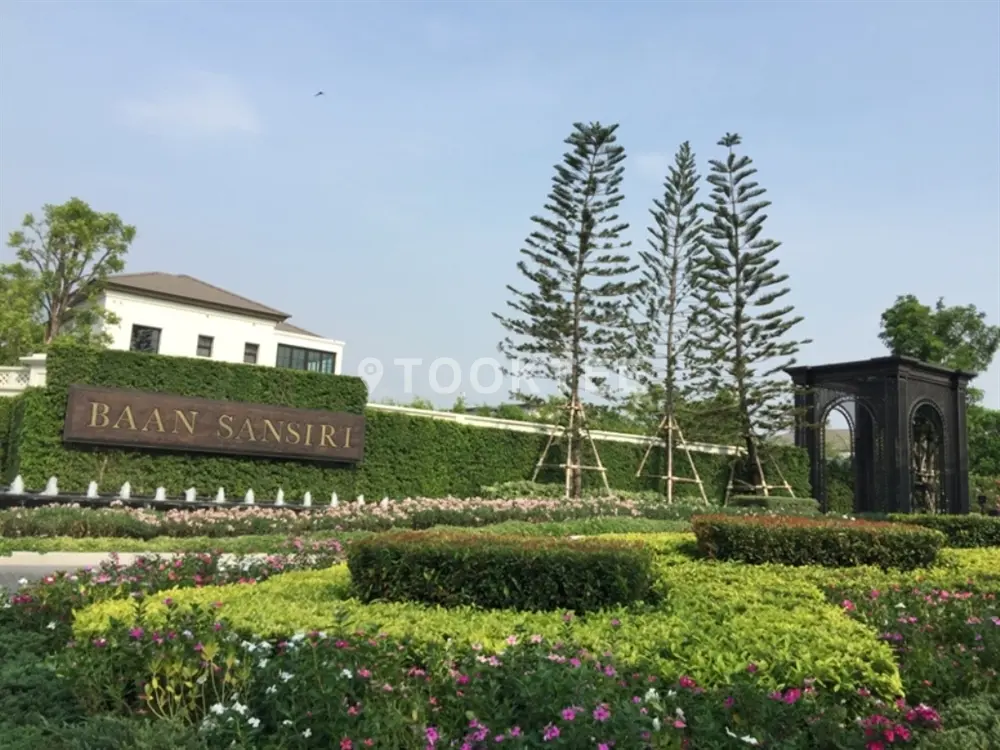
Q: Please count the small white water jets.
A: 13